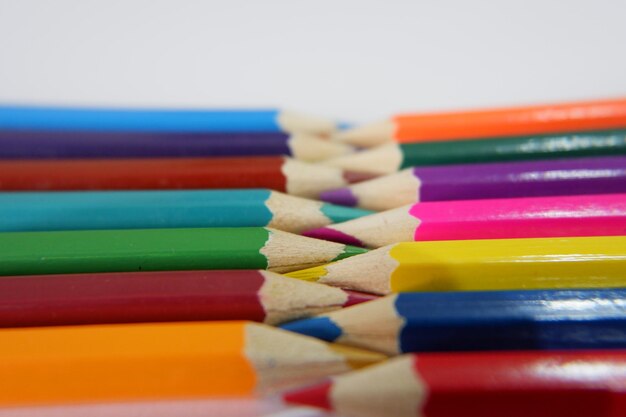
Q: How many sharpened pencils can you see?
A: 14